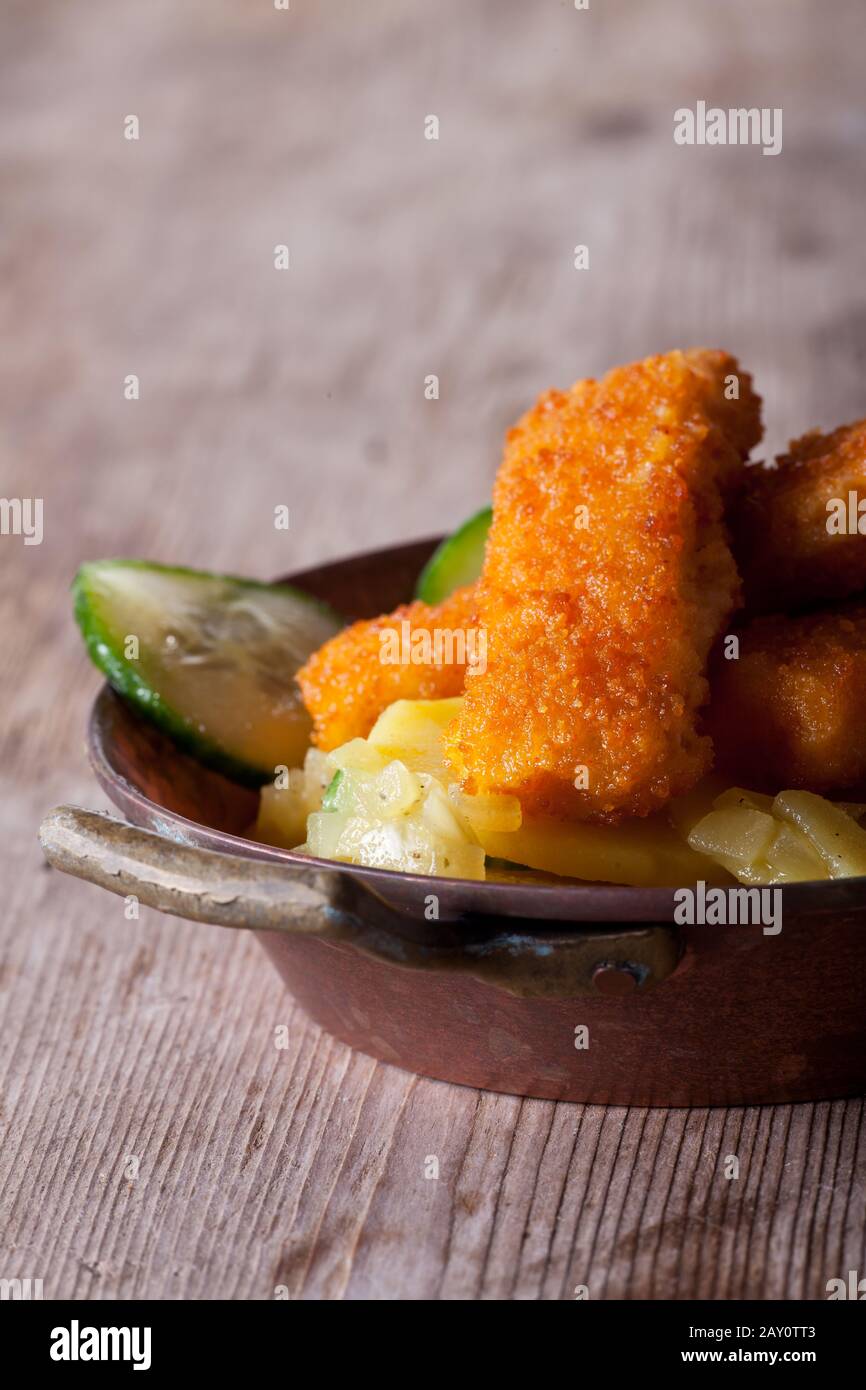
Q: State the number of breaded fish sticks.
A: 4